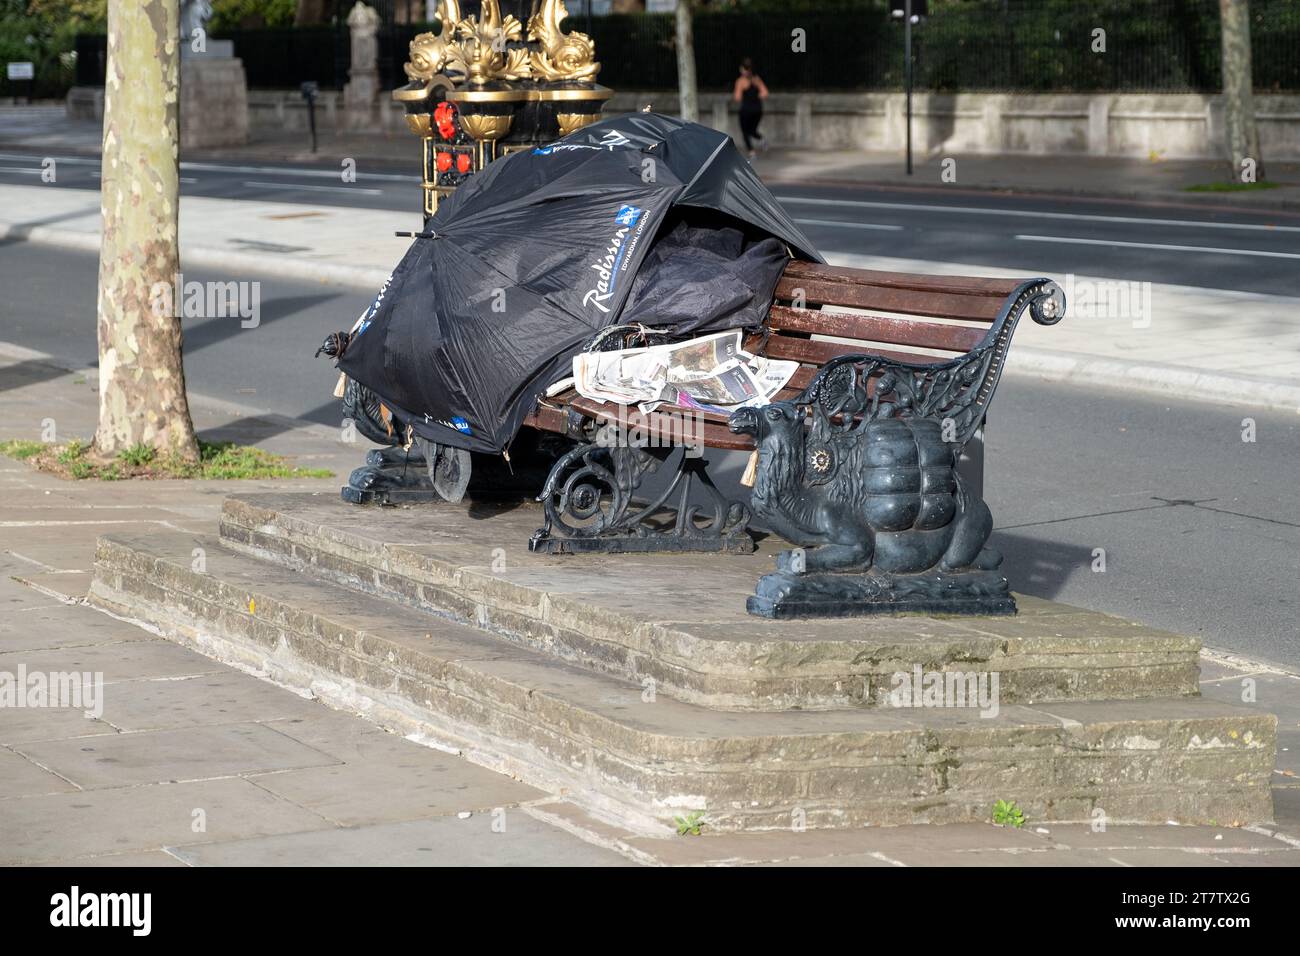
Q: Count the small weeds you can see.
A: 2